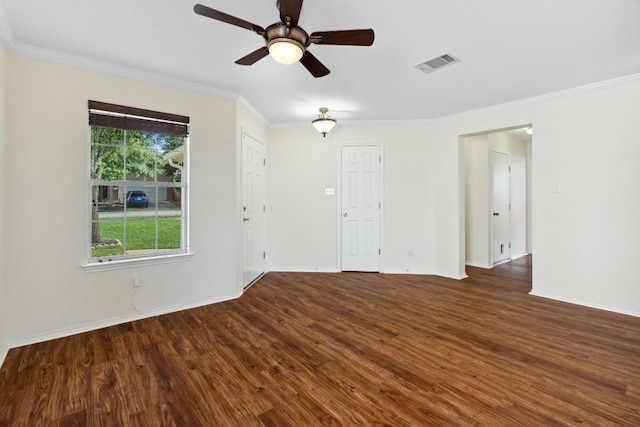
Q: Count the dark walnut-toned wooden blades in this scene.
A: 5